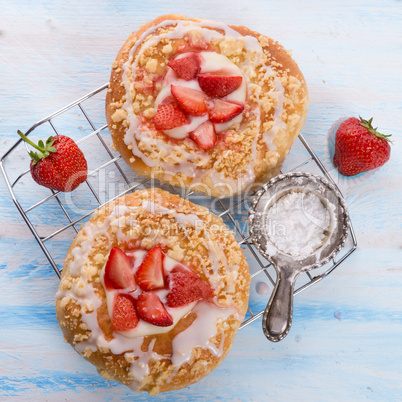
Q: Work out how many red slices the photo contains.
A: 11